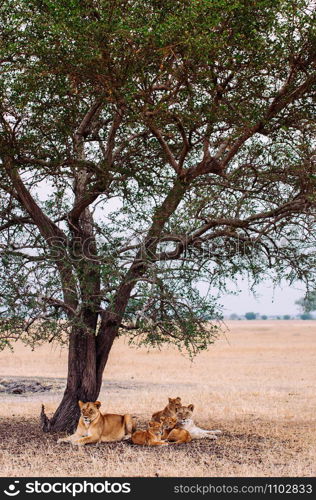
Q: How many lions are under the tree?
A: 5